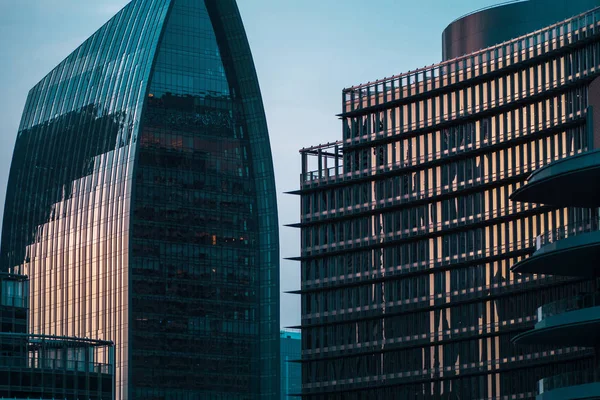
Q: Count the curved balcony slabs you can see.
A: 4